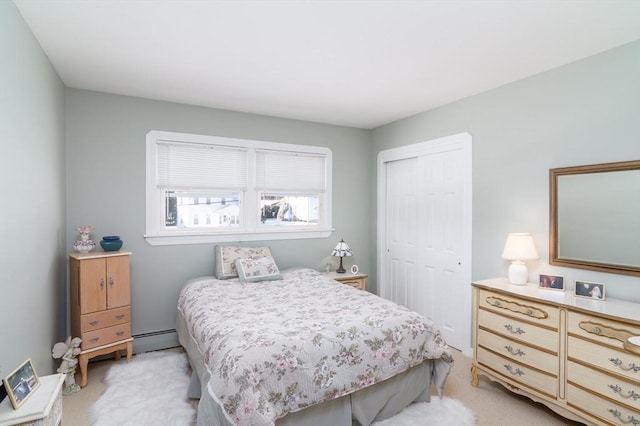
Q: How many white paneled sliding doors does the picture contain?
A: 2